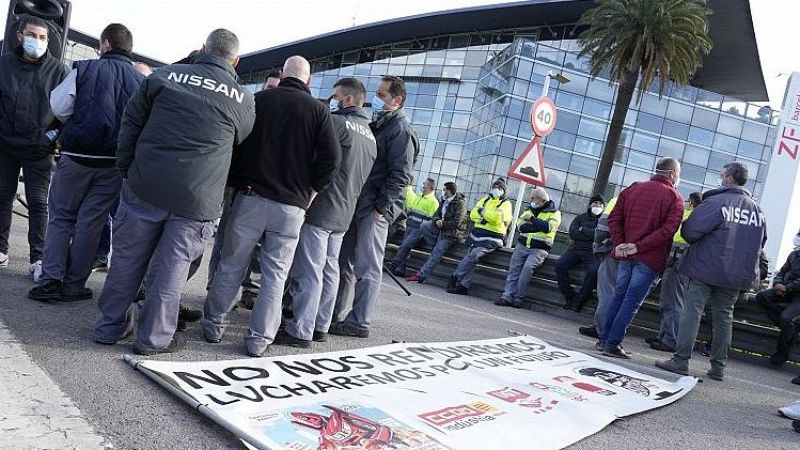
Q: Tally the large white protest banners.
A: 1